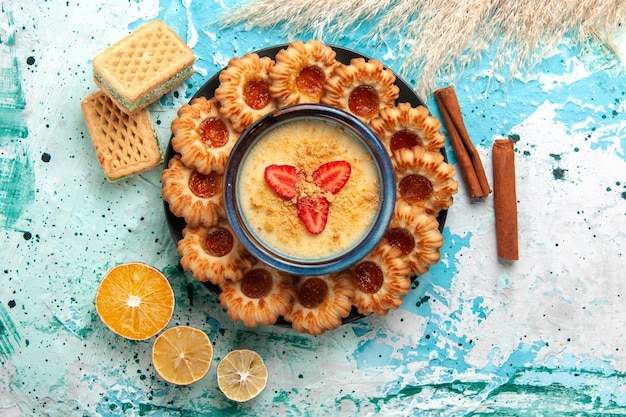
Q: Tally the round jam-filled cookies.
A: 12